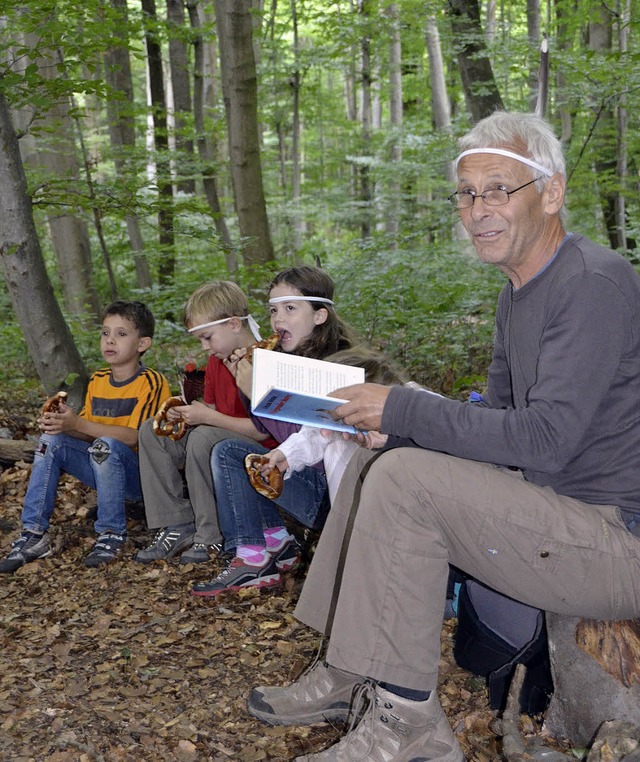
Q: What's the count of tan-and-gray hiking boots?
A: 2